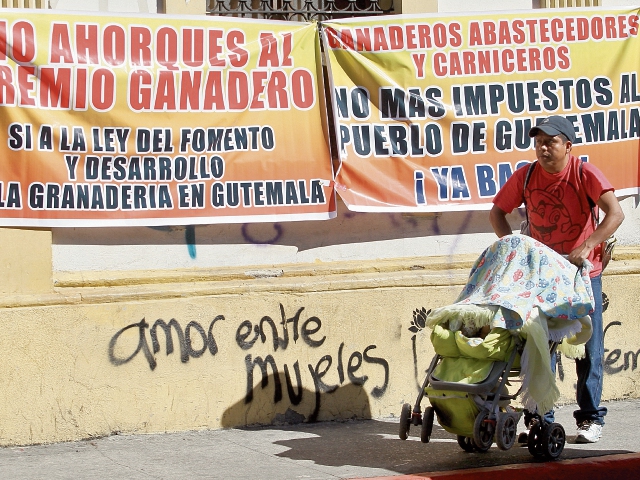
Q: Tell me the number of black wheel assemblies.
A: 4